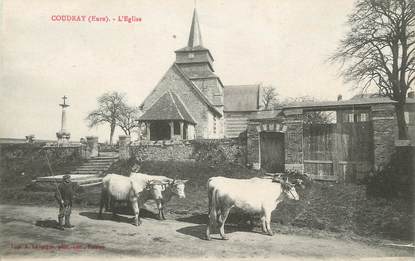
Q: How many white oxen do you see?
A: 3